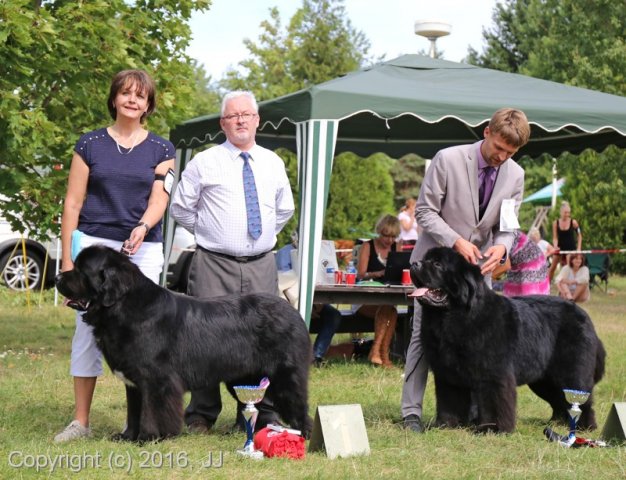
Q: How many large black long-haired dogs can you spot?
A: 2